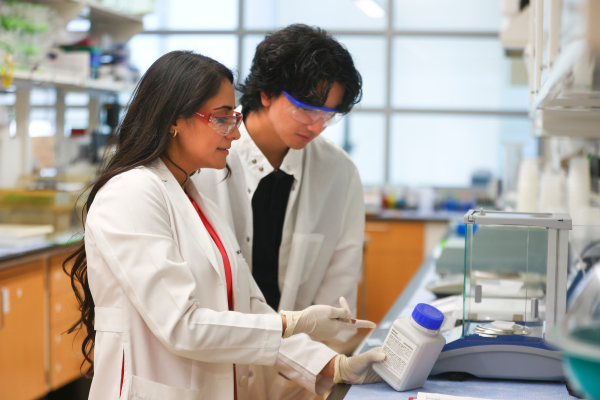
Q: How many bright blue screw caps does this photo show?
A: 1